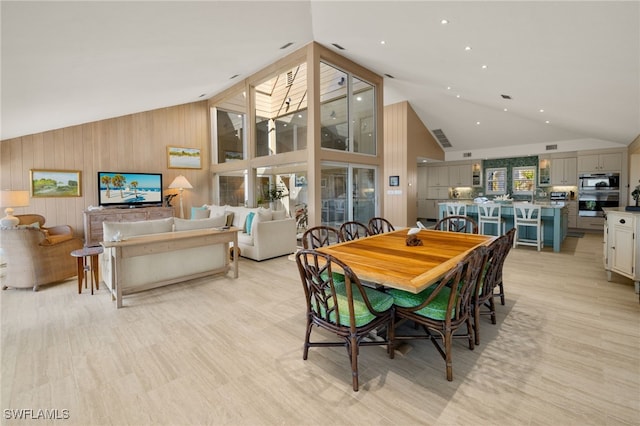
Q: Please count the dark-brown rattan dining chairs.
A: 8